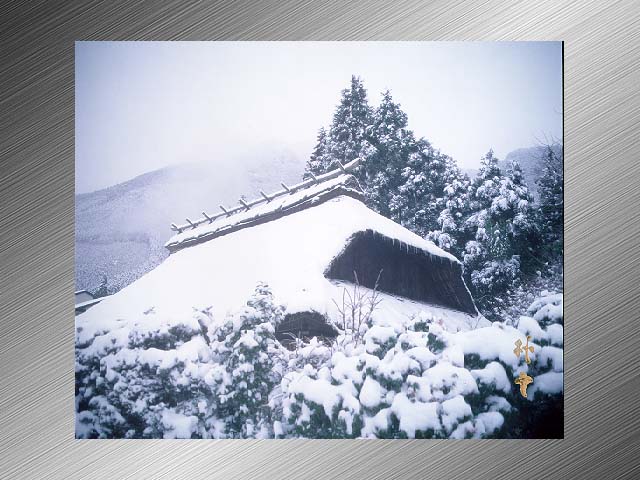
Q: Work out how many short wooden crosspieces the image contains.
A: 9